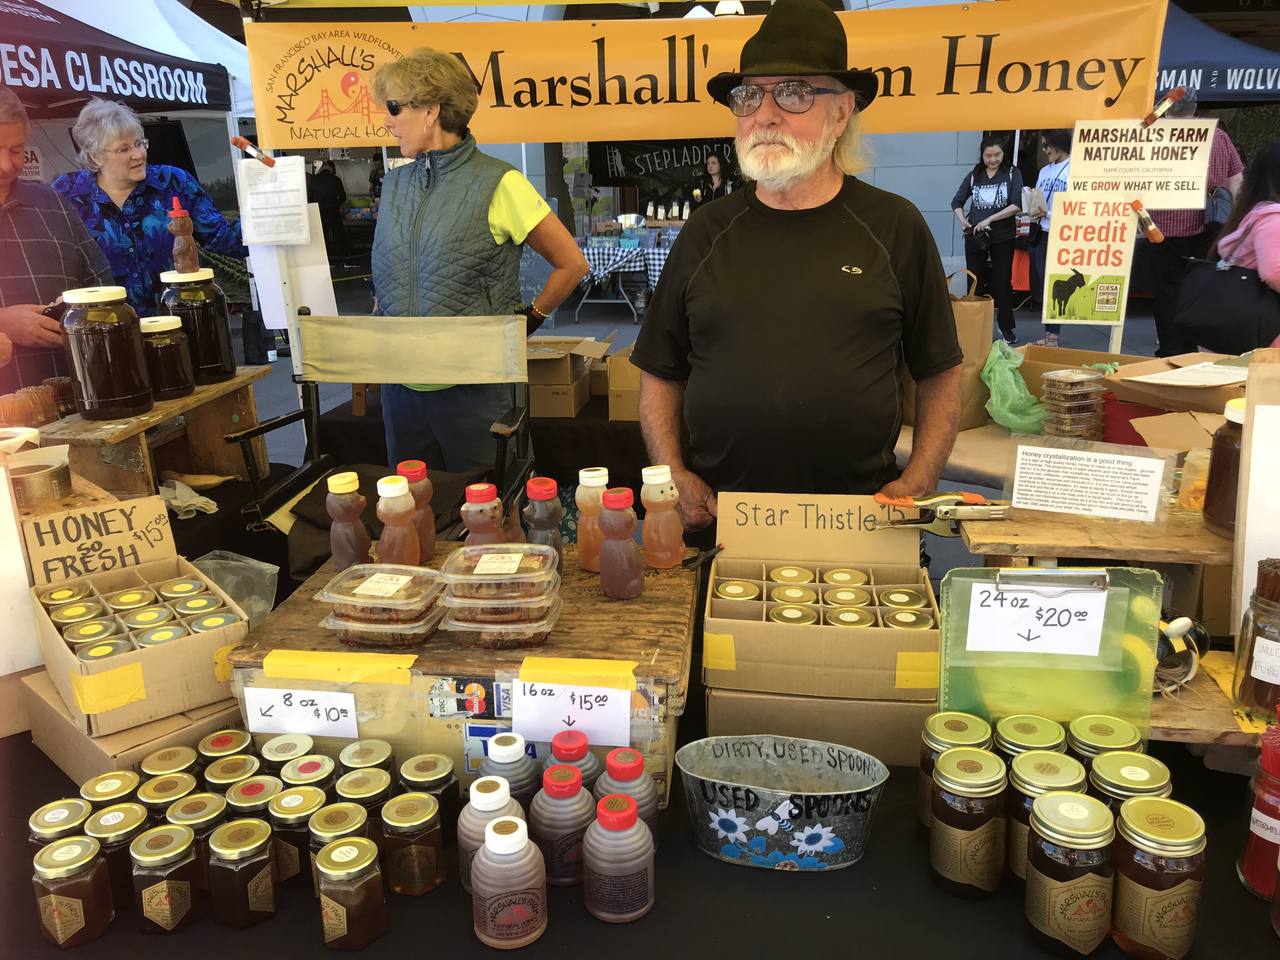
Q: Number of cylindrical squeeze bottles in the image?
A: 7